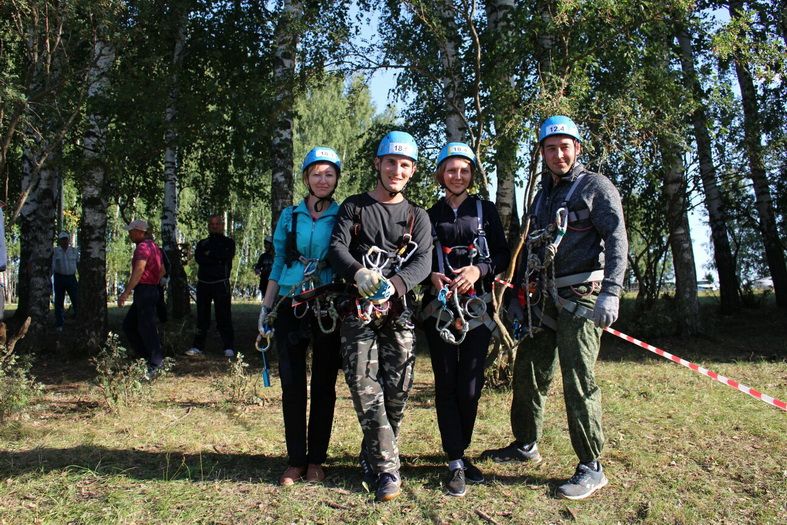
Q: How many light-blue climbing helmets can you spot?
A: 4